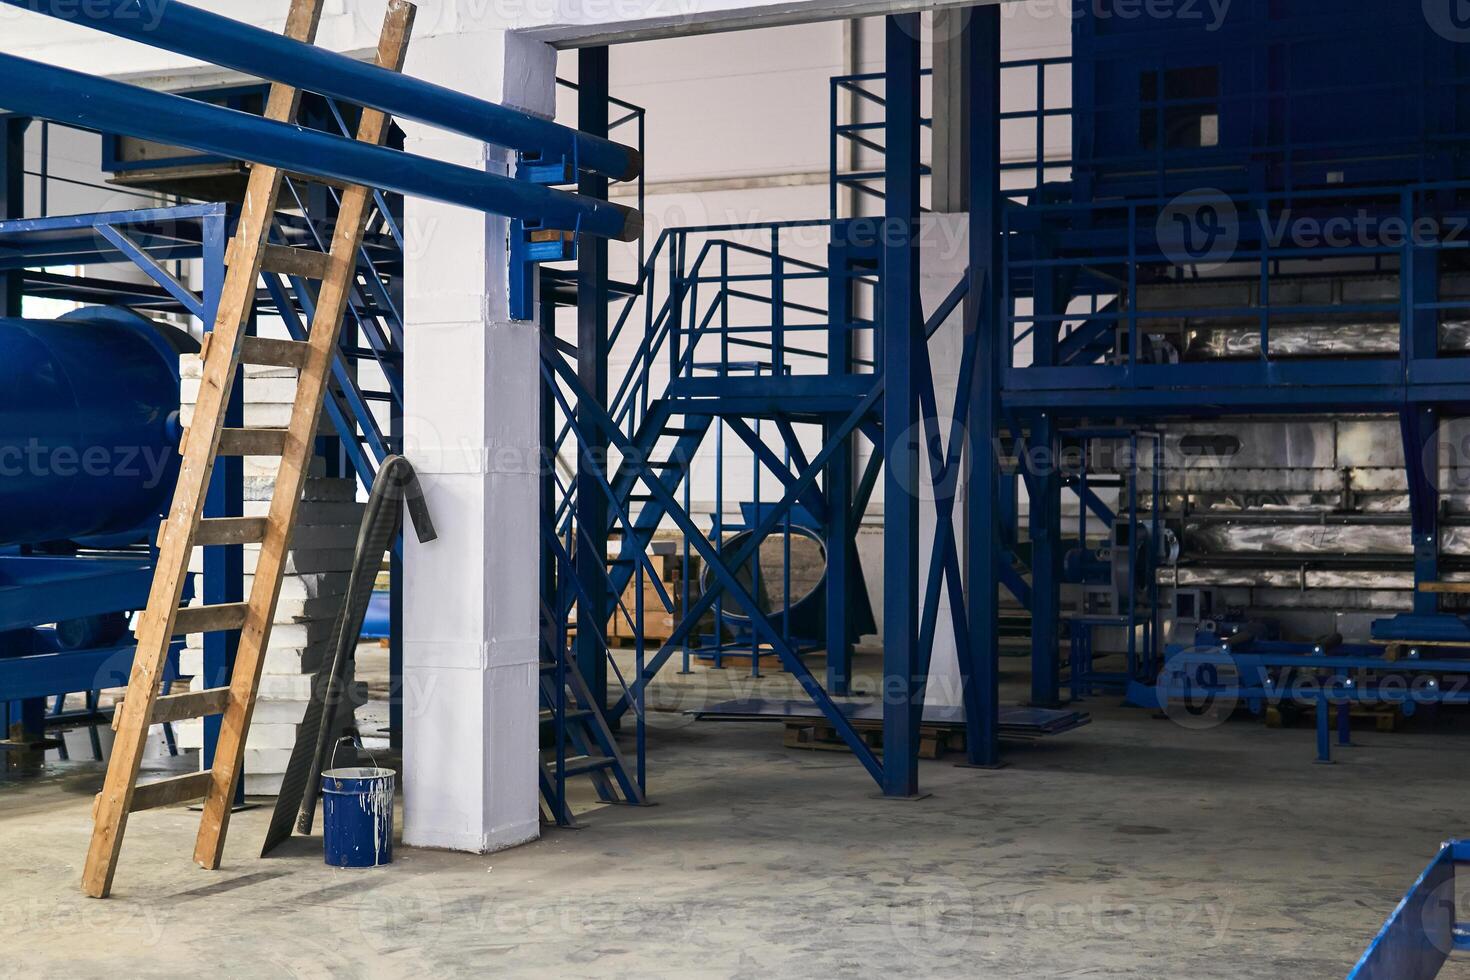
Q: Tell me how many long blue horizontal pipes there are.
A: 2